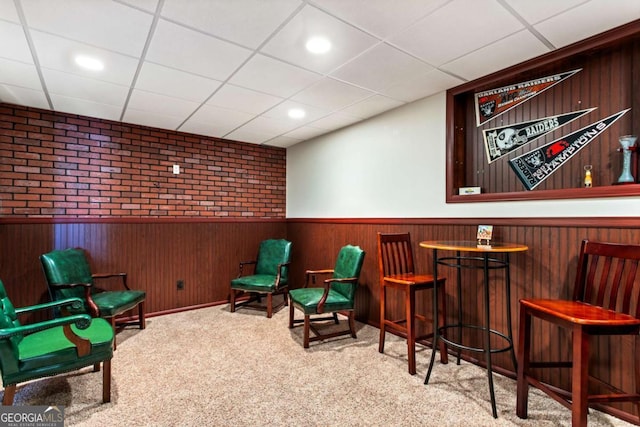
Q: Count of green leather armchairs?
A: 4